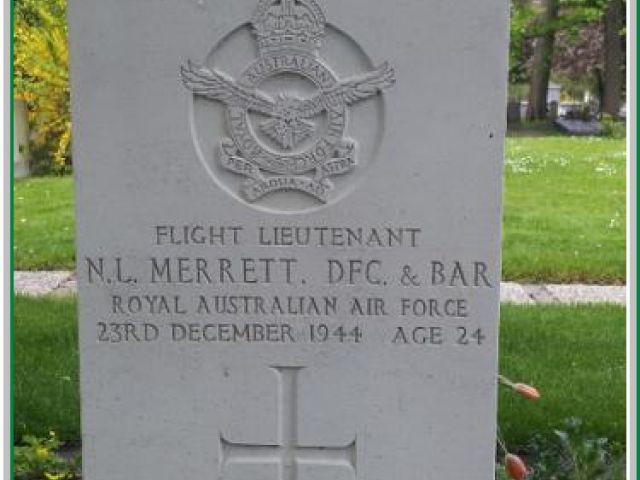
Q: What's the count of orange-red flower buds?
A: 2